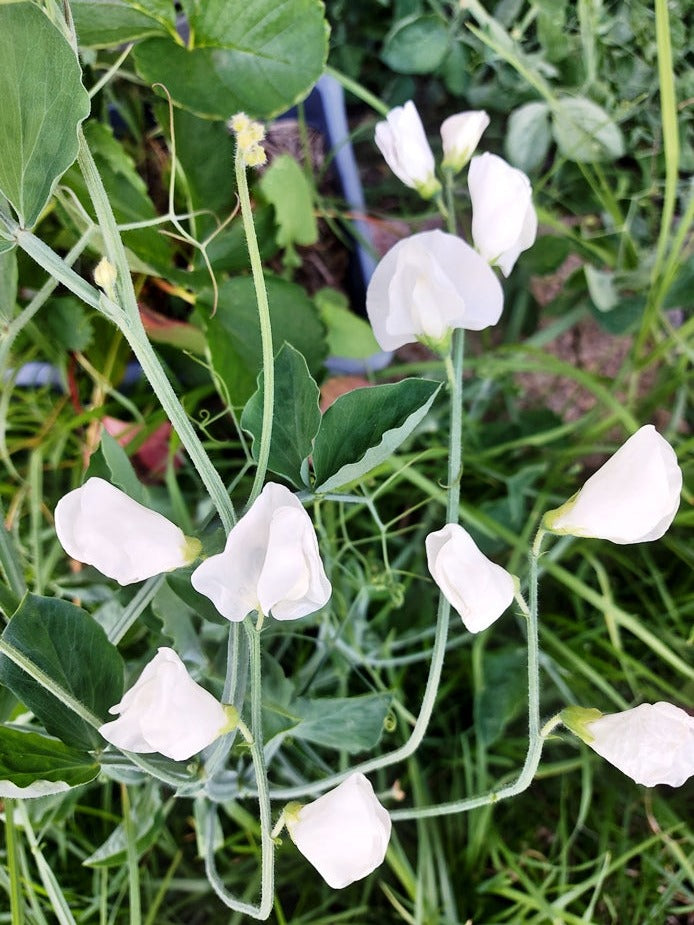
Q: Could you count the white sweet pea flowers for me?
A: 11